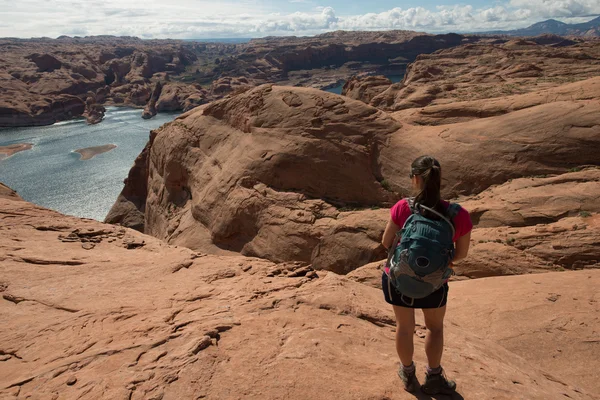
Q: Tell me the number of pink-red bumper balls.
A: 0